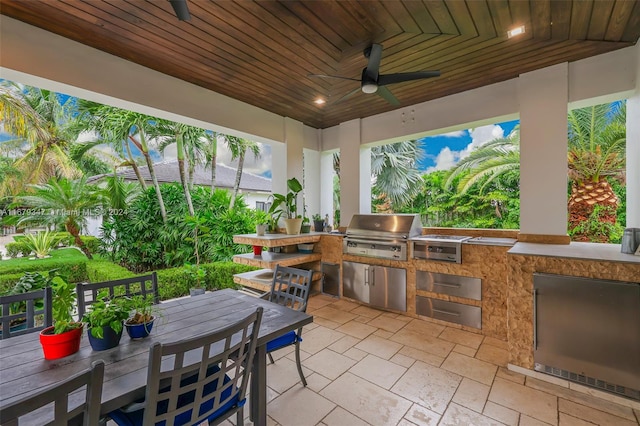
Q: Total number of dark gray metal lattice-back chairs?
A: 5